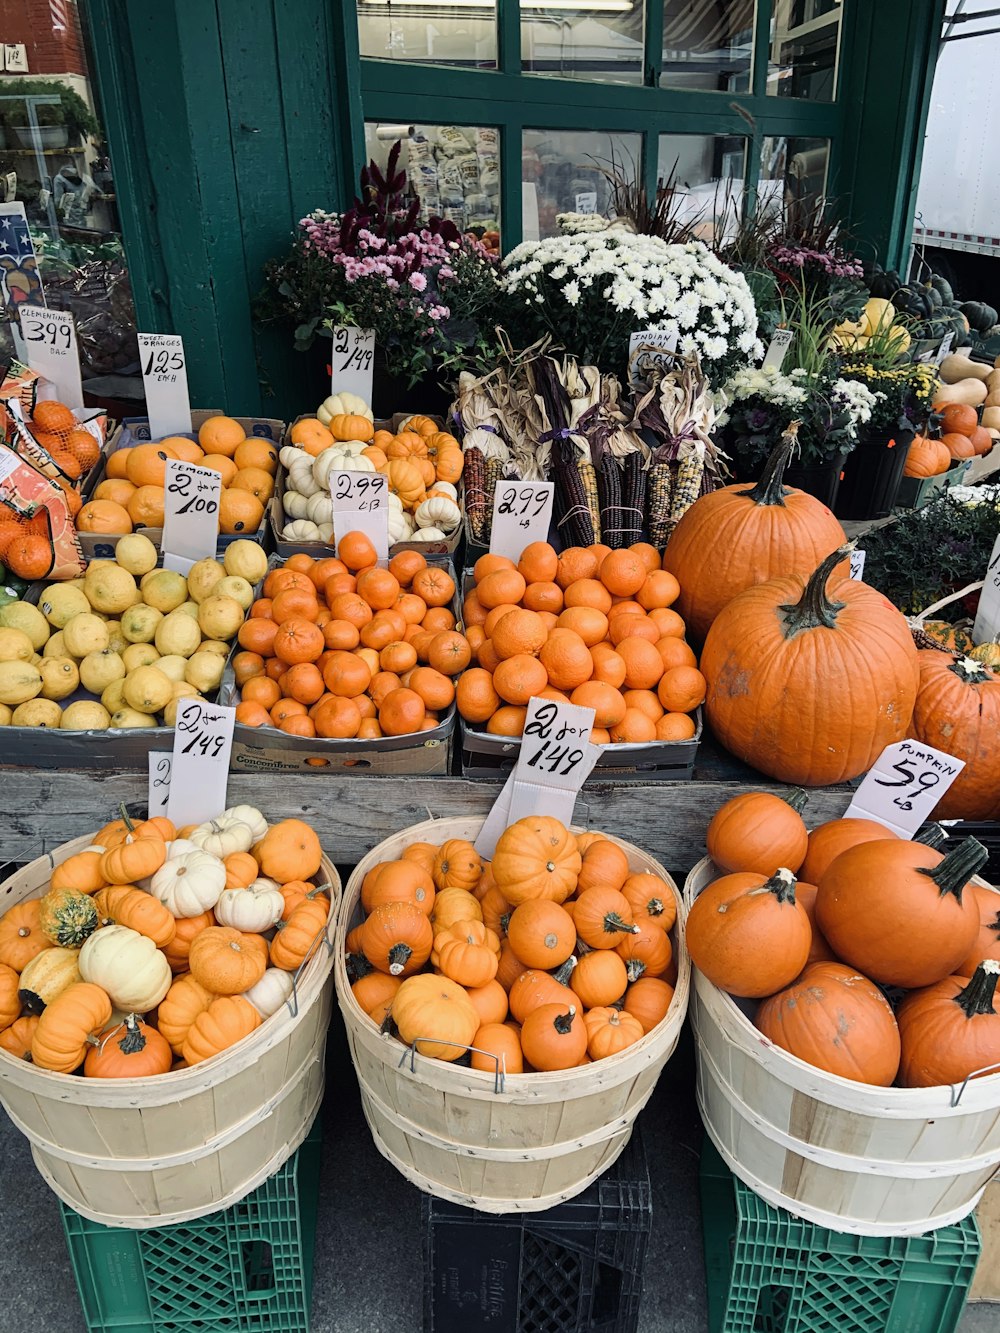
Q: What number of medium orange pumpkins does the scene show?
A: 8